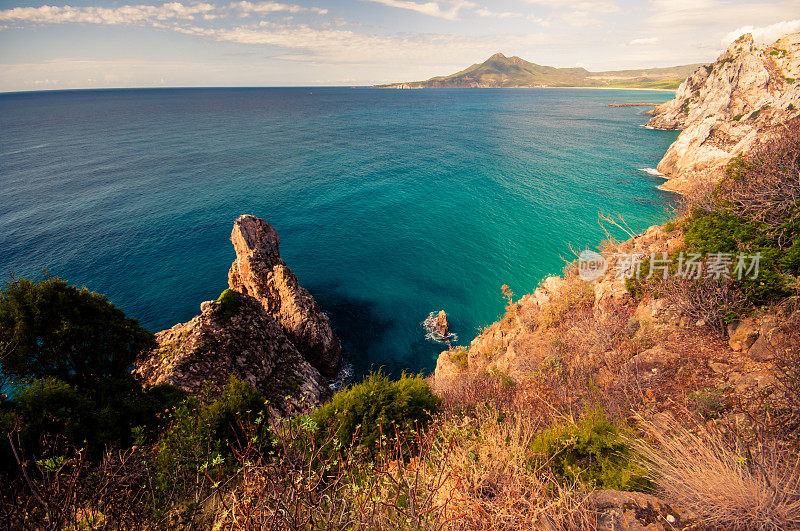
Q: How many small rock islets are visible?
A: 1